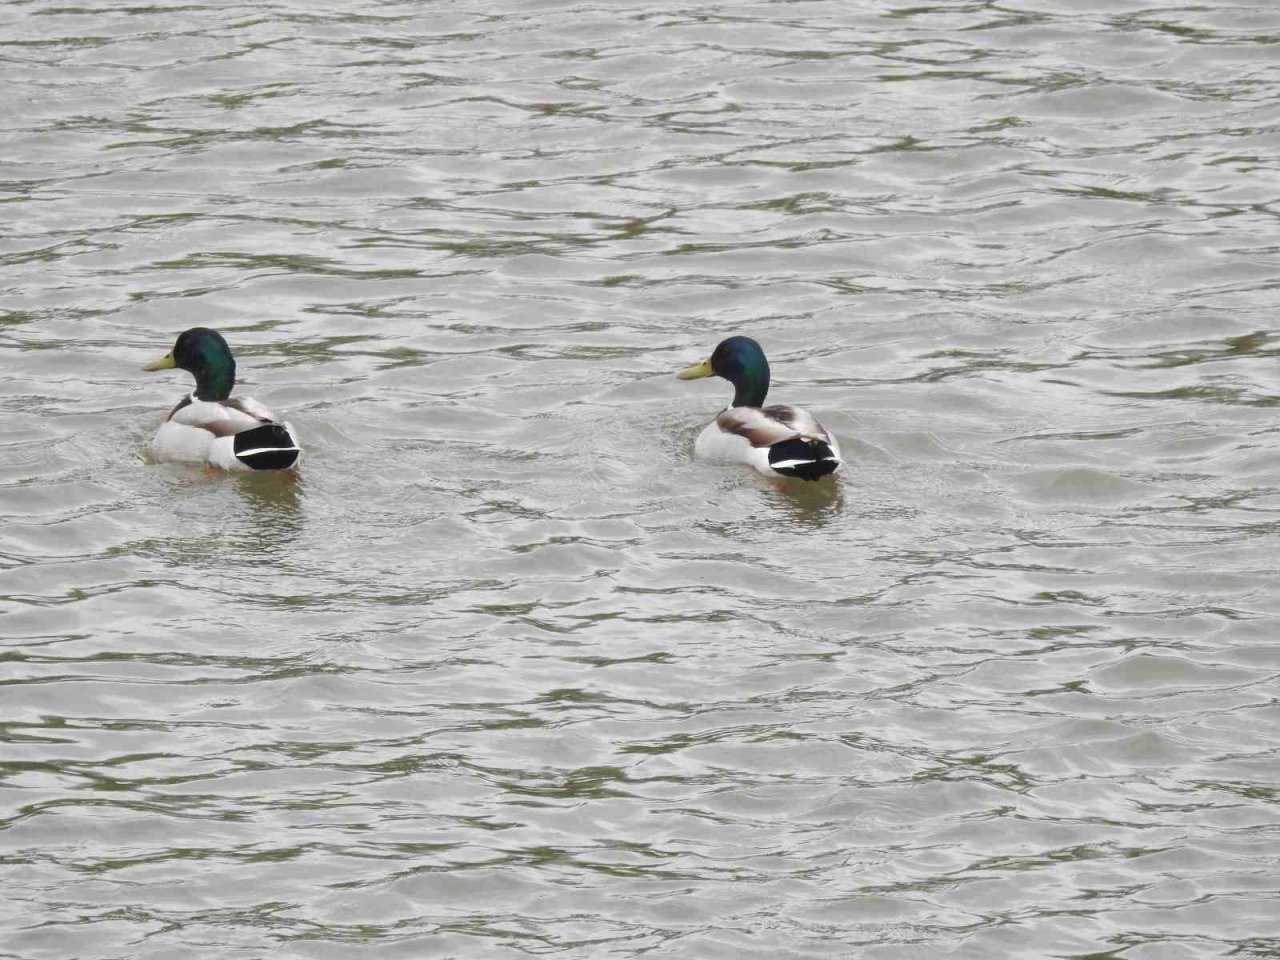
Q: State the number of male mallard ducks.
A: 2